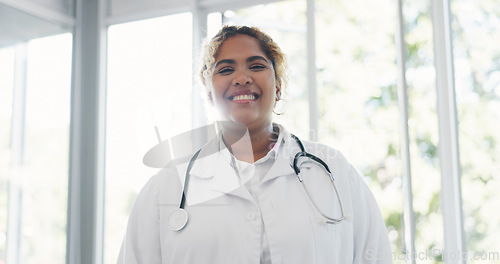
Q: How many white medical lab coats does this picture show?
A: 1